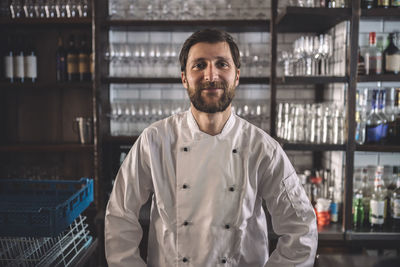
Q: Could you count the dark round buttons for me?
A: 8